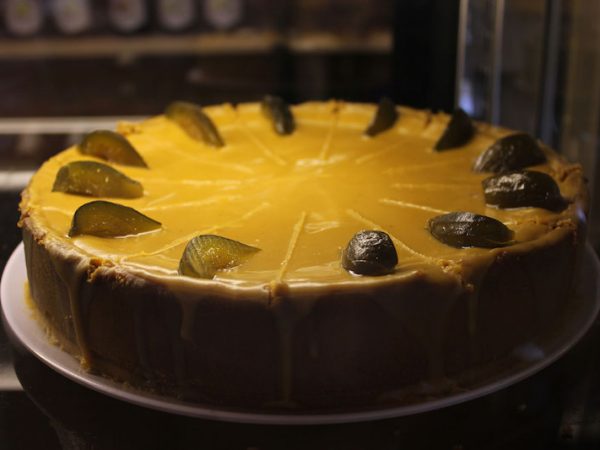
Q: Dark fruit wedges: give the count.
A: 12